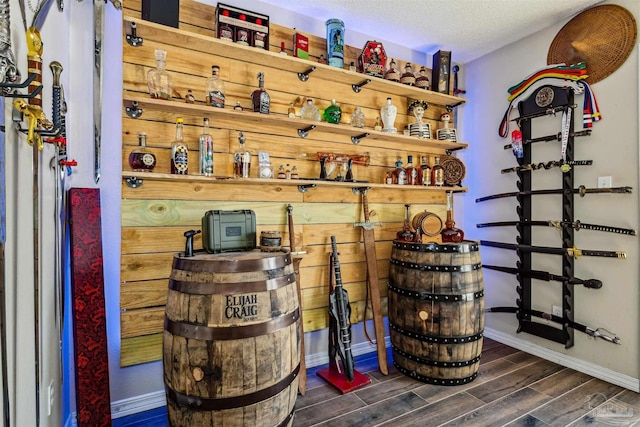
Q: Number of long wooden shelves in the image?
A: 3